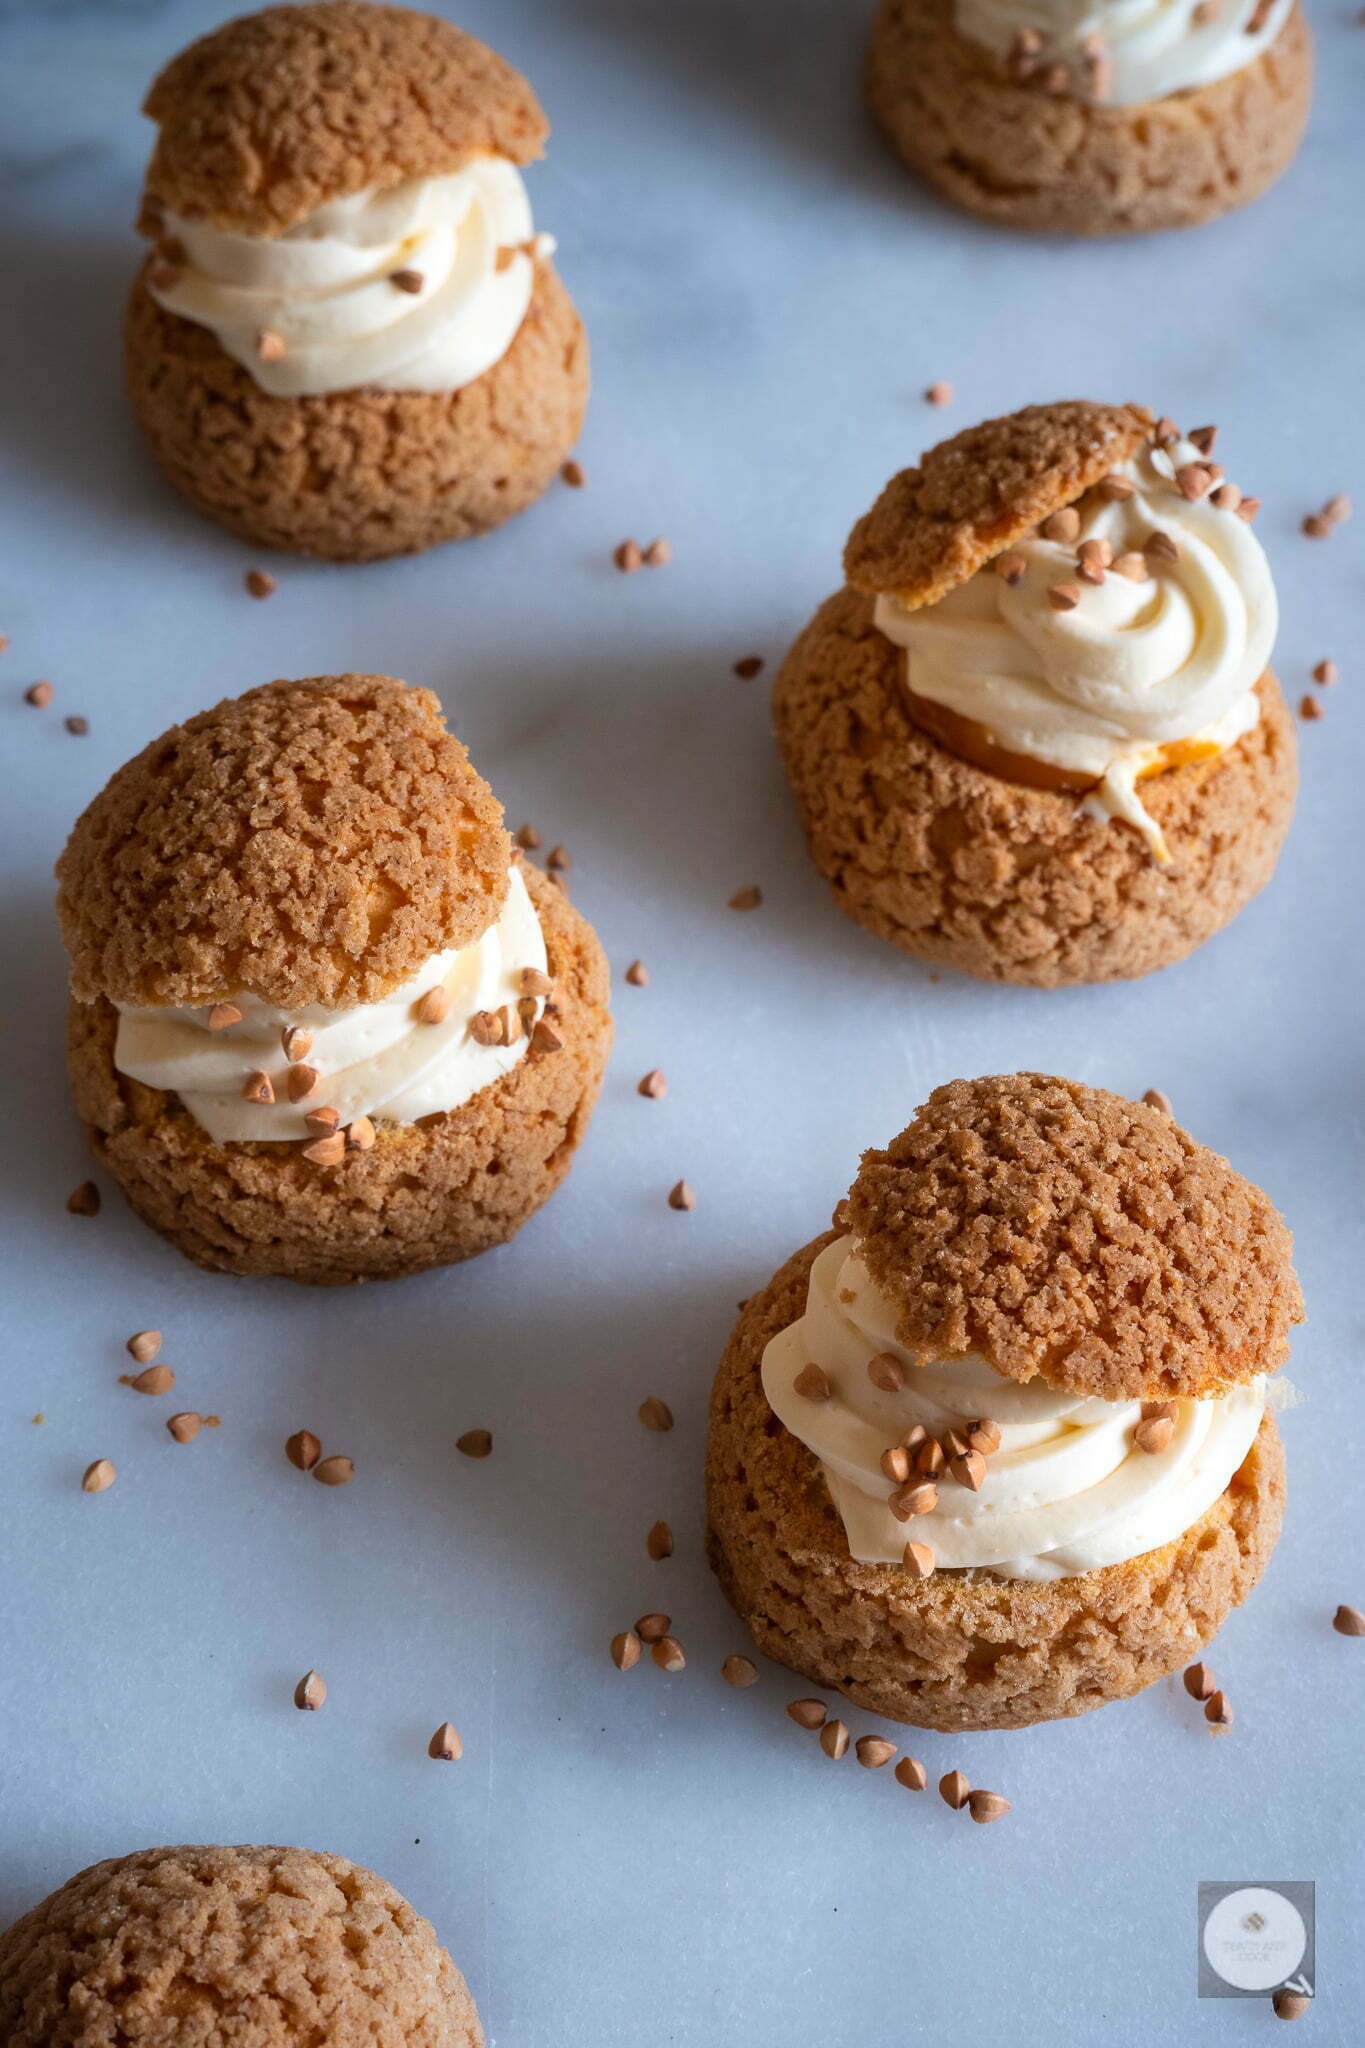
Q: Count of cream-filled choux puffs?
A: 5